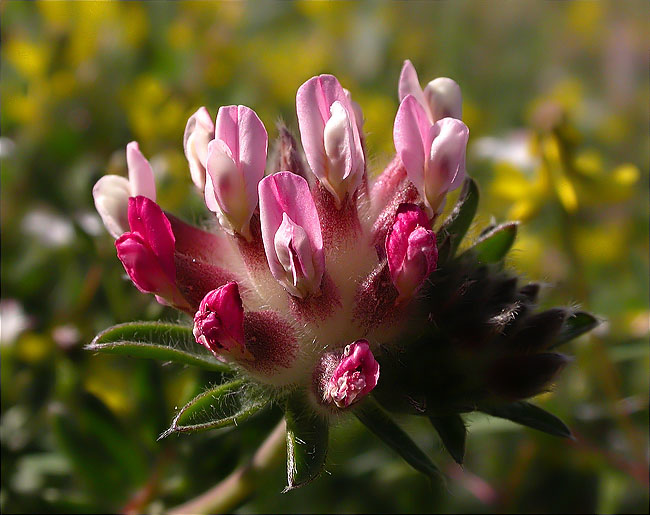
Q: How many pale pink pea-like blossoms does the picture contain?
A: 7